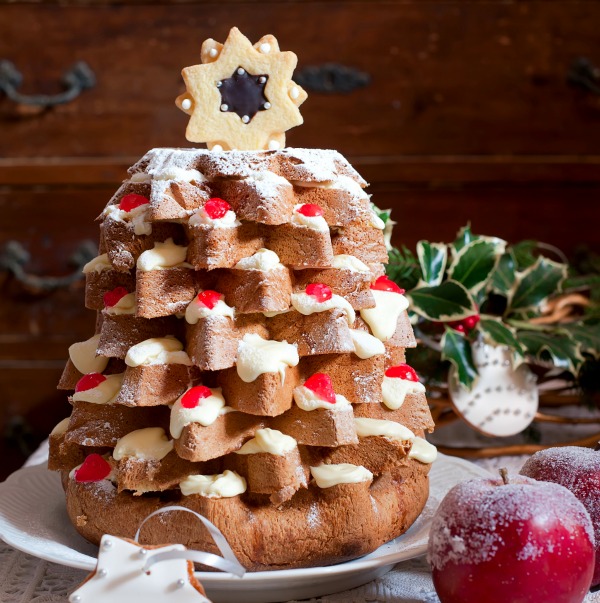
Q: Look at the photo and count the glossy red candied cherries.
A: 12